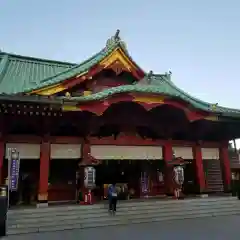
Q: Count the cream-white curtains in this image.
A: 5